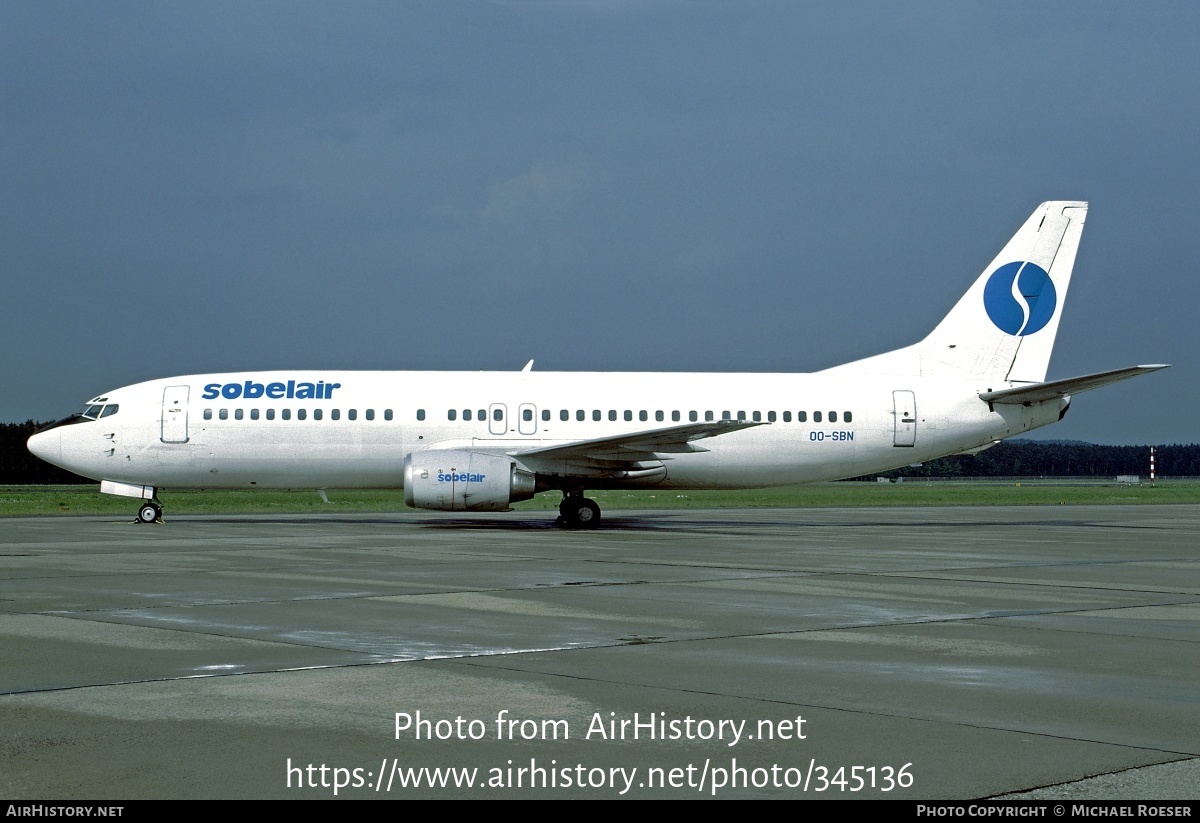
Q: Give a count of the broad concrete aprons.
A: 1